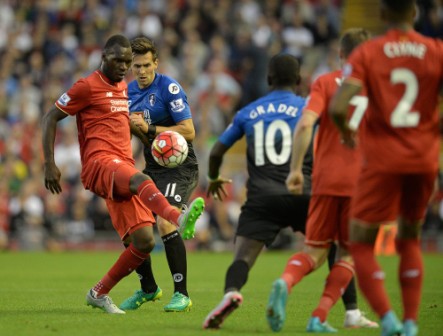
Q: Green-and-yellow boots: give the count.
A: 2